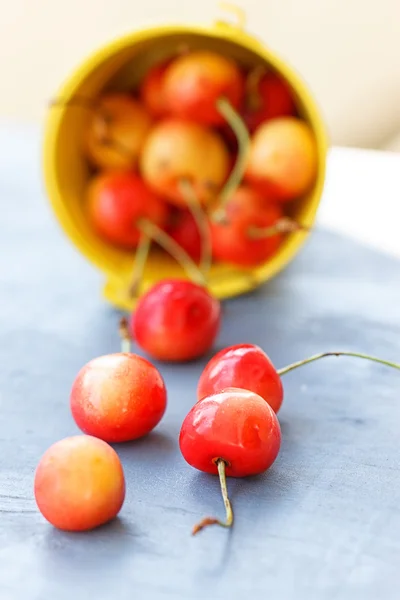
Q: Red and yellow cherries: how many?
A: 14